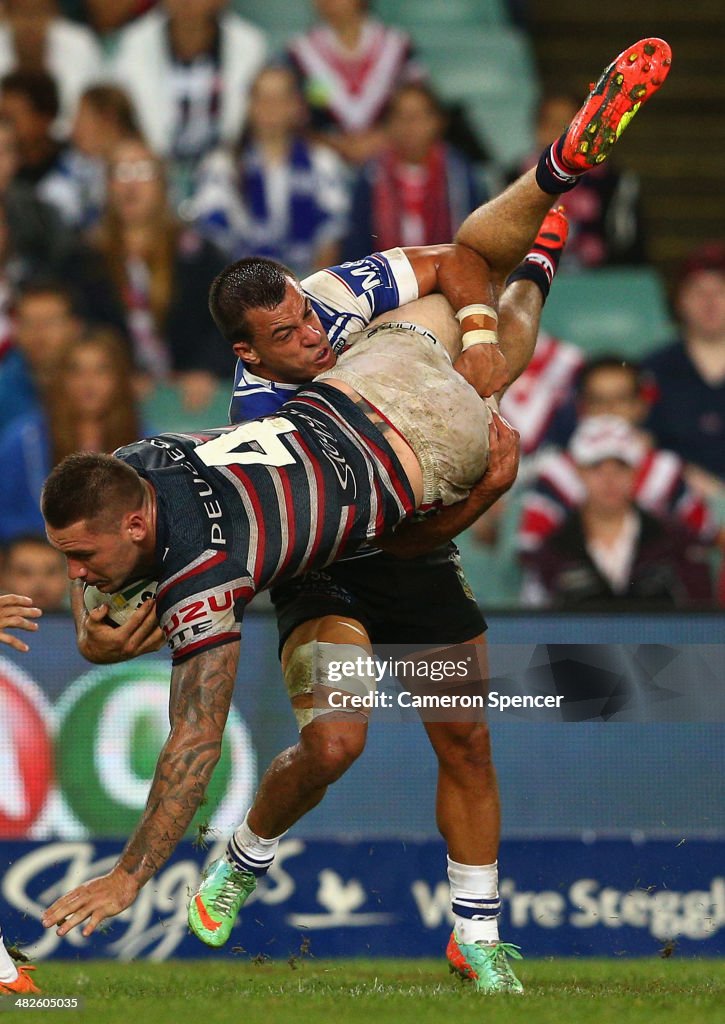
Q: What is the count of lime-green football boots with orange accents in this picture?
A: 2